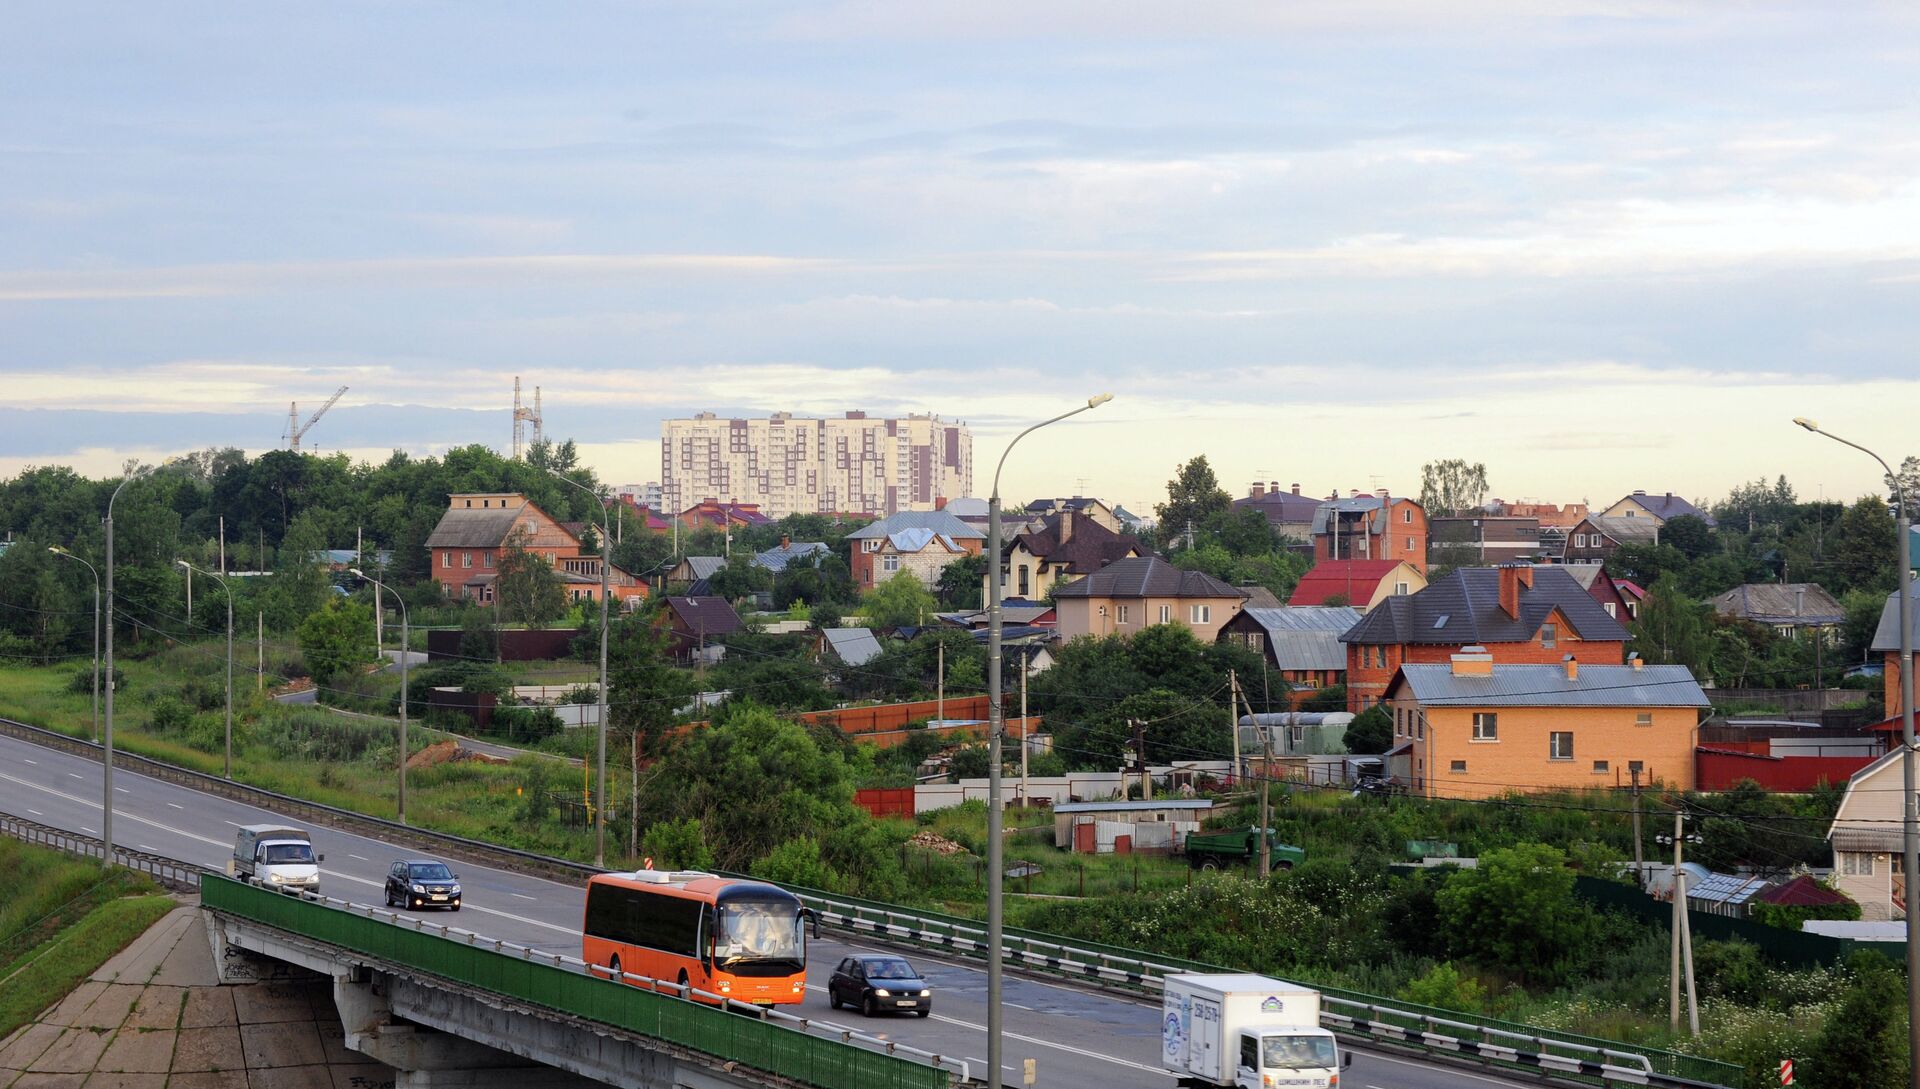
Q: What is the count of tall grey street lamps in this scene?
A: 7